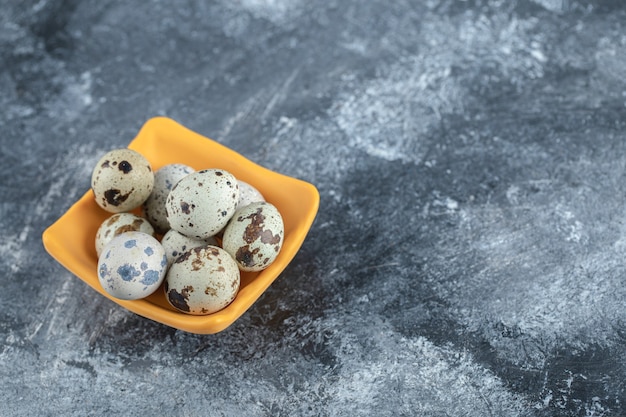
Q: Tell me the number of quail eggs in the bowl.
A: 9